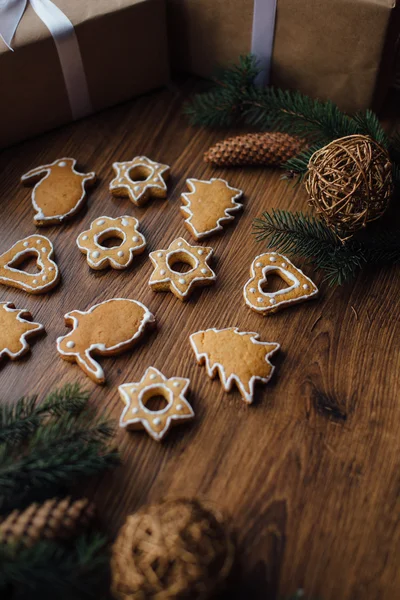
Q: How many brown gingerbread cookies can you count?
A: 11